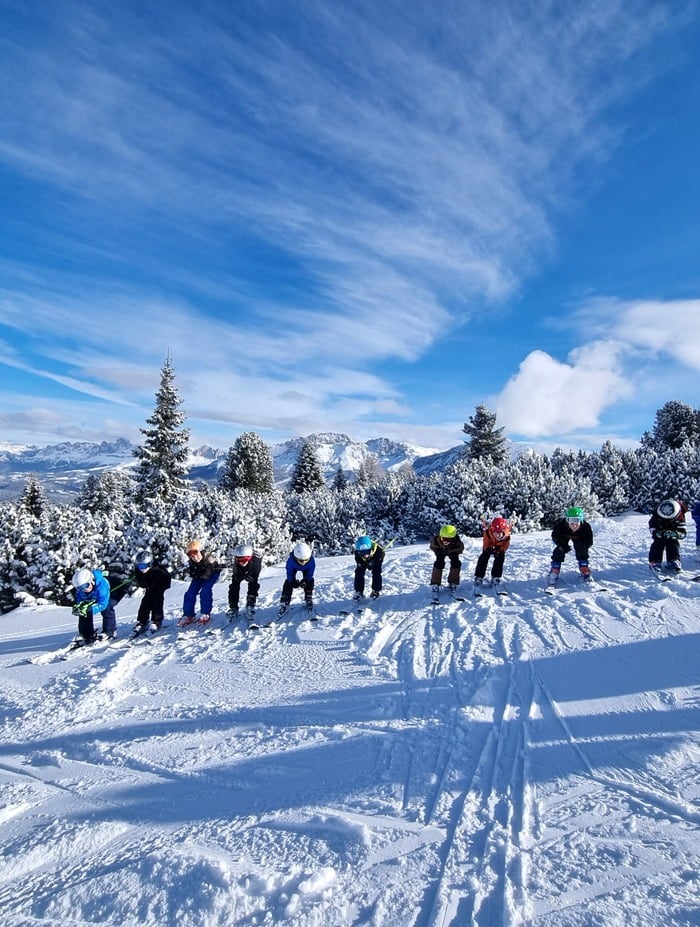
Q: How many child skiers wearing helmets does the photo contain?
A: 10